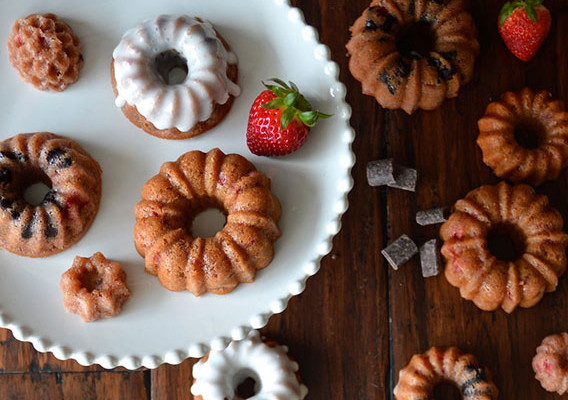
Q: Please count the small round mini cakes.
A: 11